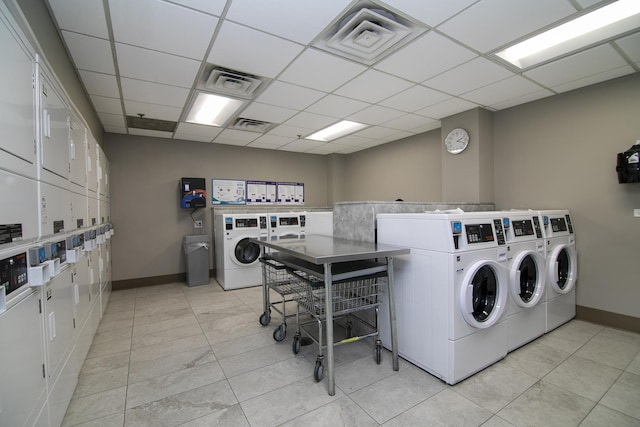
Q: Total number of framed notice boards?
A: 3